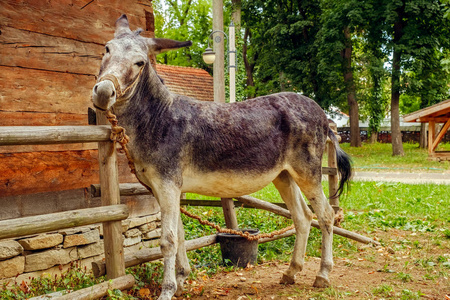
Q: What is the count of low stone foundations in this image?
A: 1